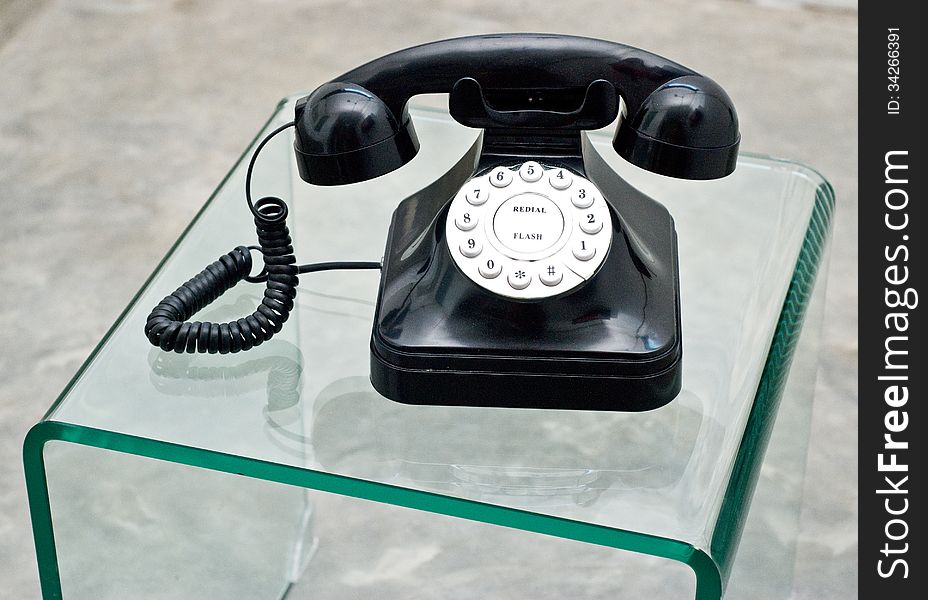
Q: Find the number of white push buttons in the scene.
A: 12